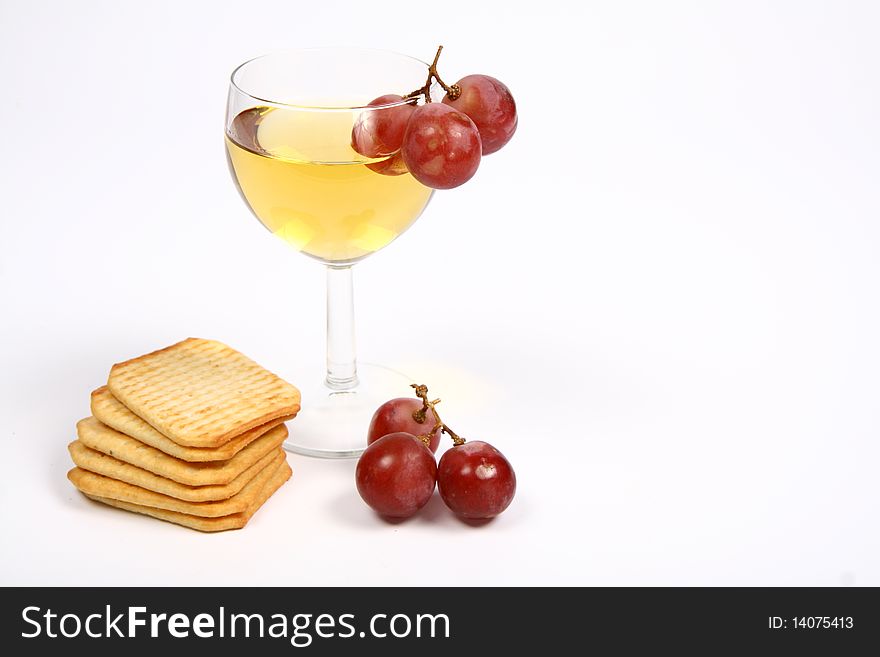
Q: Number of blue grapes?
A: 0